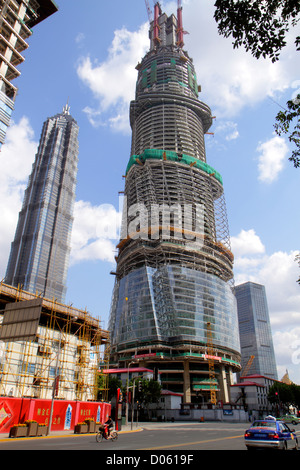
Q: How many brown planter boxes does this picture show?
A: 6